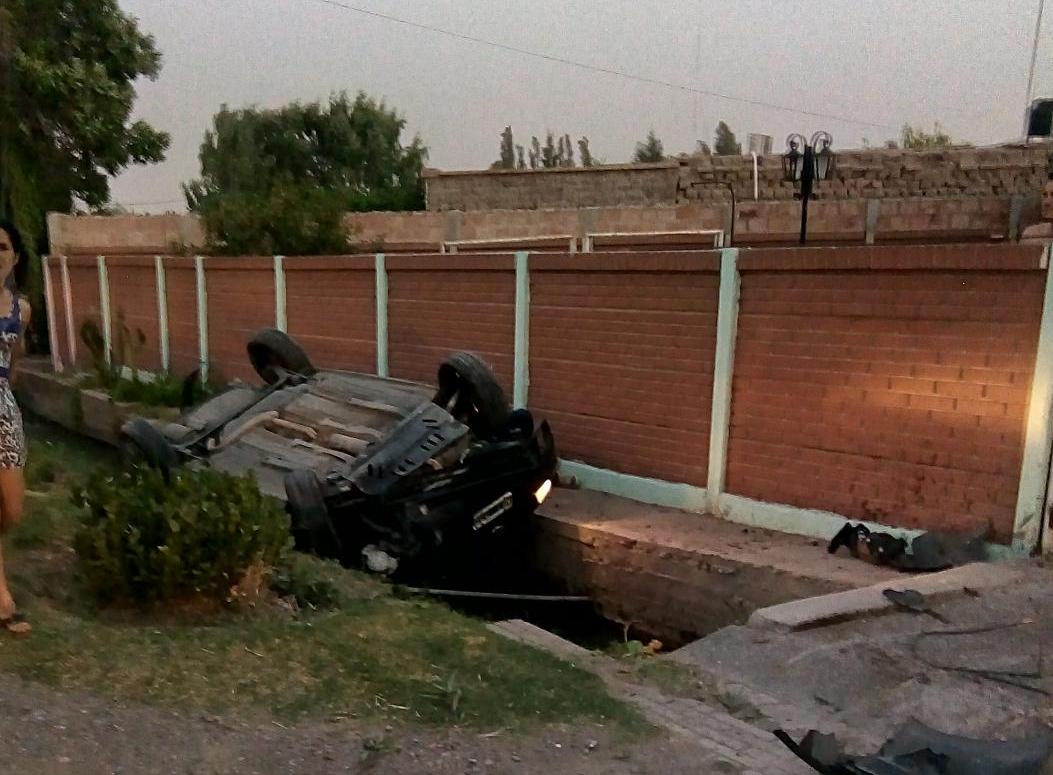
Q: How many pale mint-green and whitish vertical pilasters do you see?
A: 10